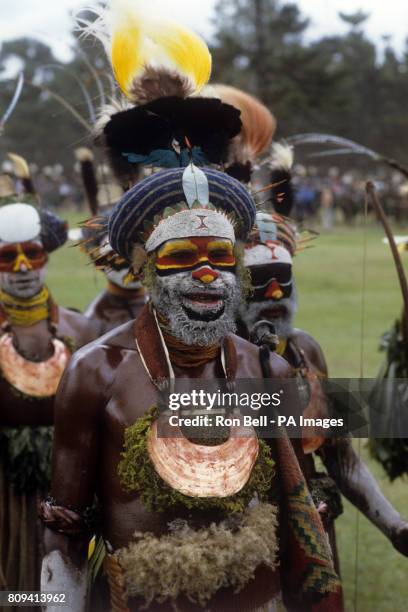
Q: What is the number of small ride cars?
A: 0